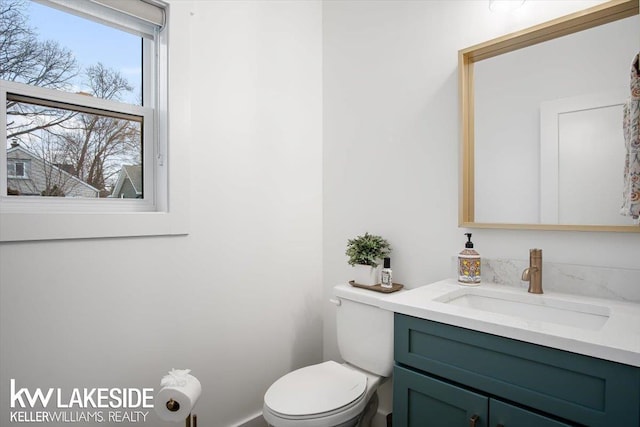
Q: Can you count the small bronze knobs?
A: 2